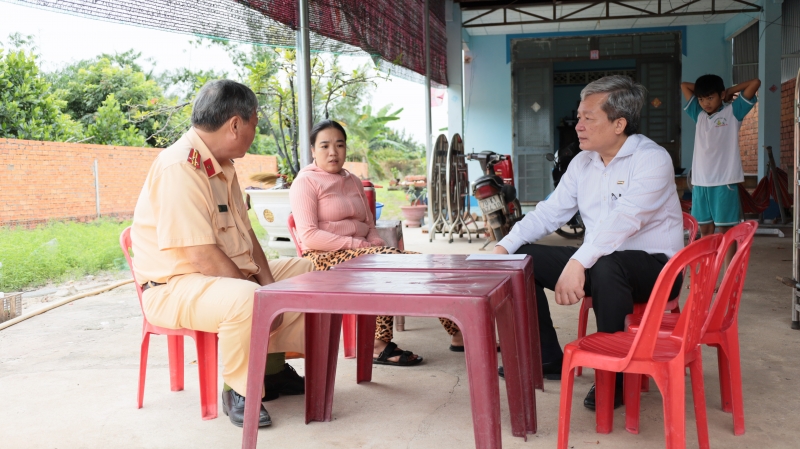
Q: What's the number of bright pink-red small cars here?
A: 0